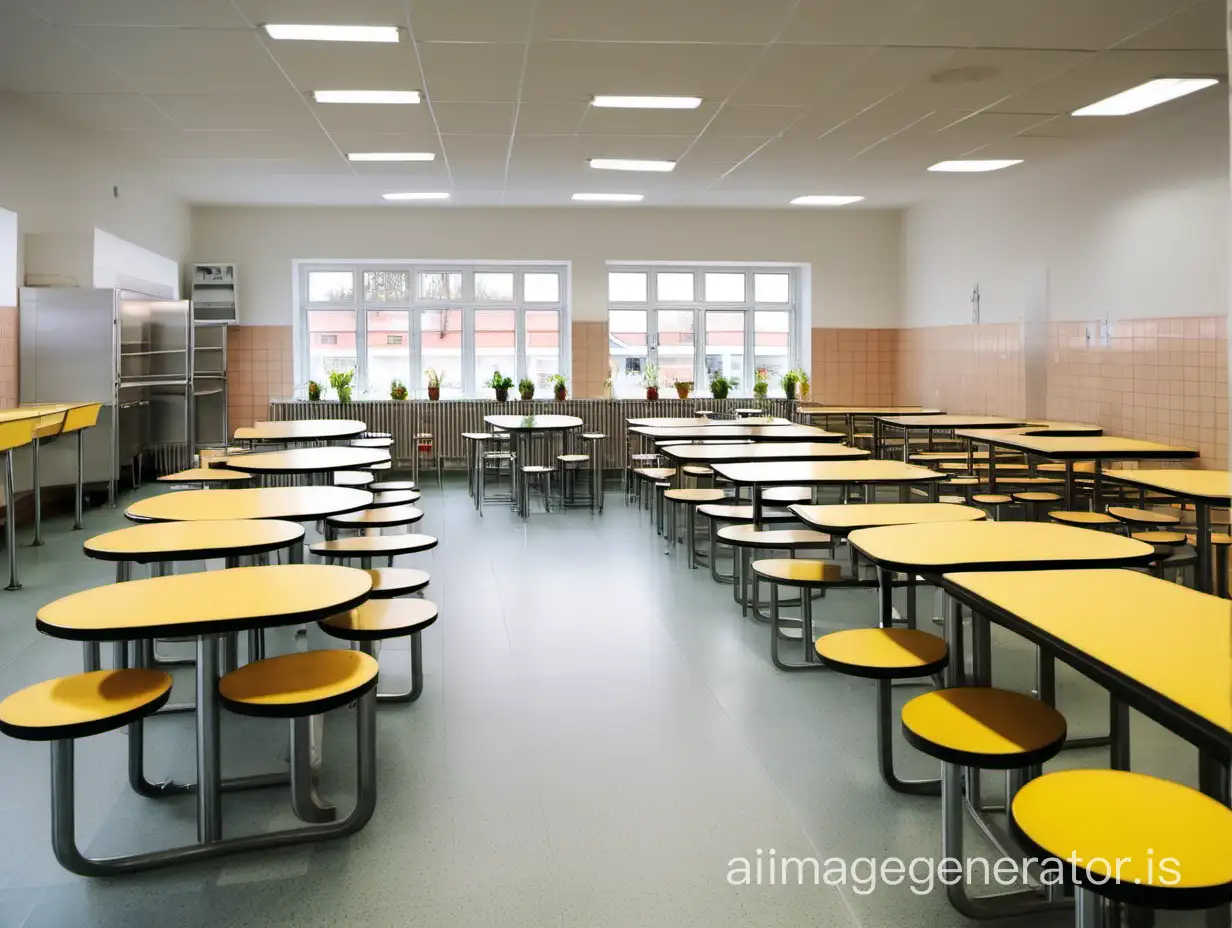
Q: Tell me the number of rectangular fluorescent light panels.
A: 10